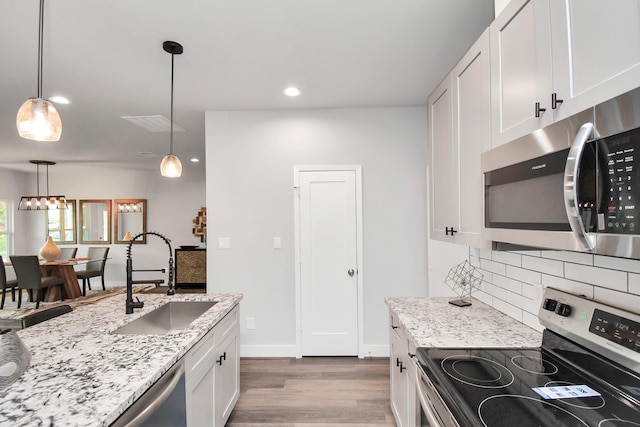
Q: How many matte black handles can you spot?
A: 10